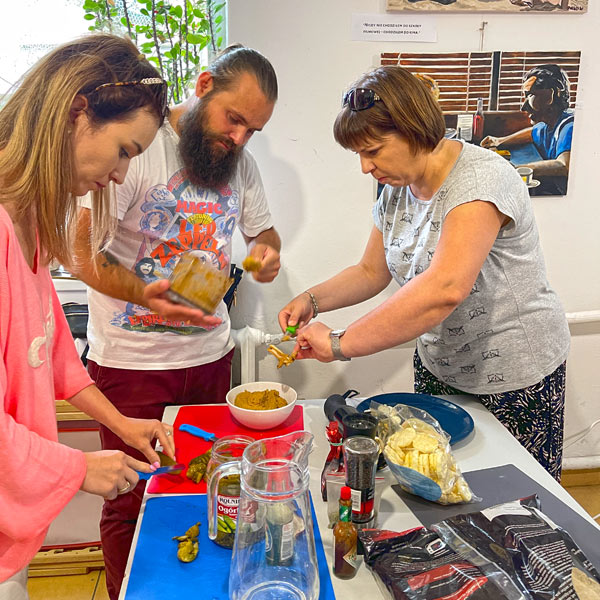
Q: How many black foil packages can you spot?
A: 2